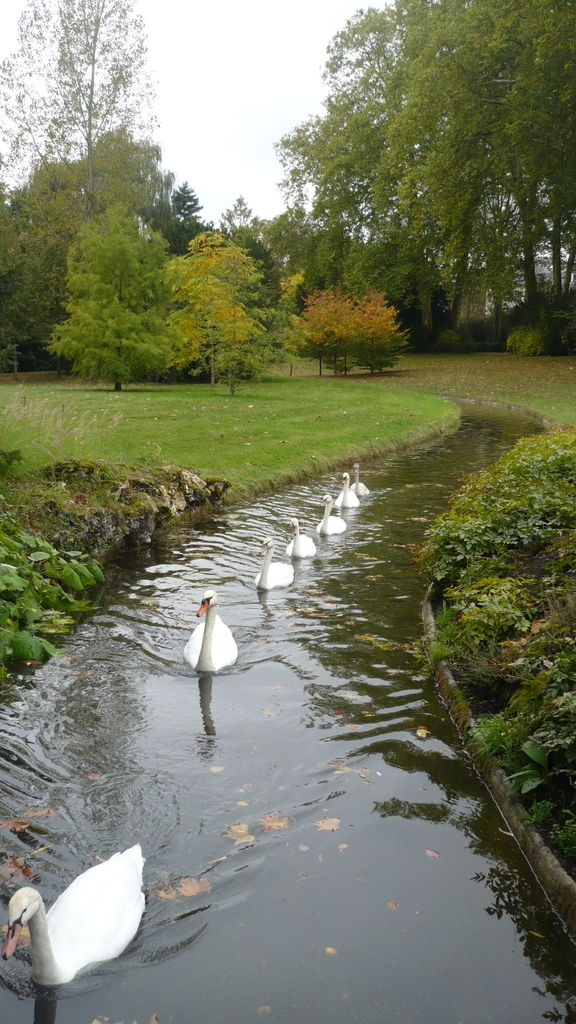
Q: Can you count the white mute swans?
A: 7